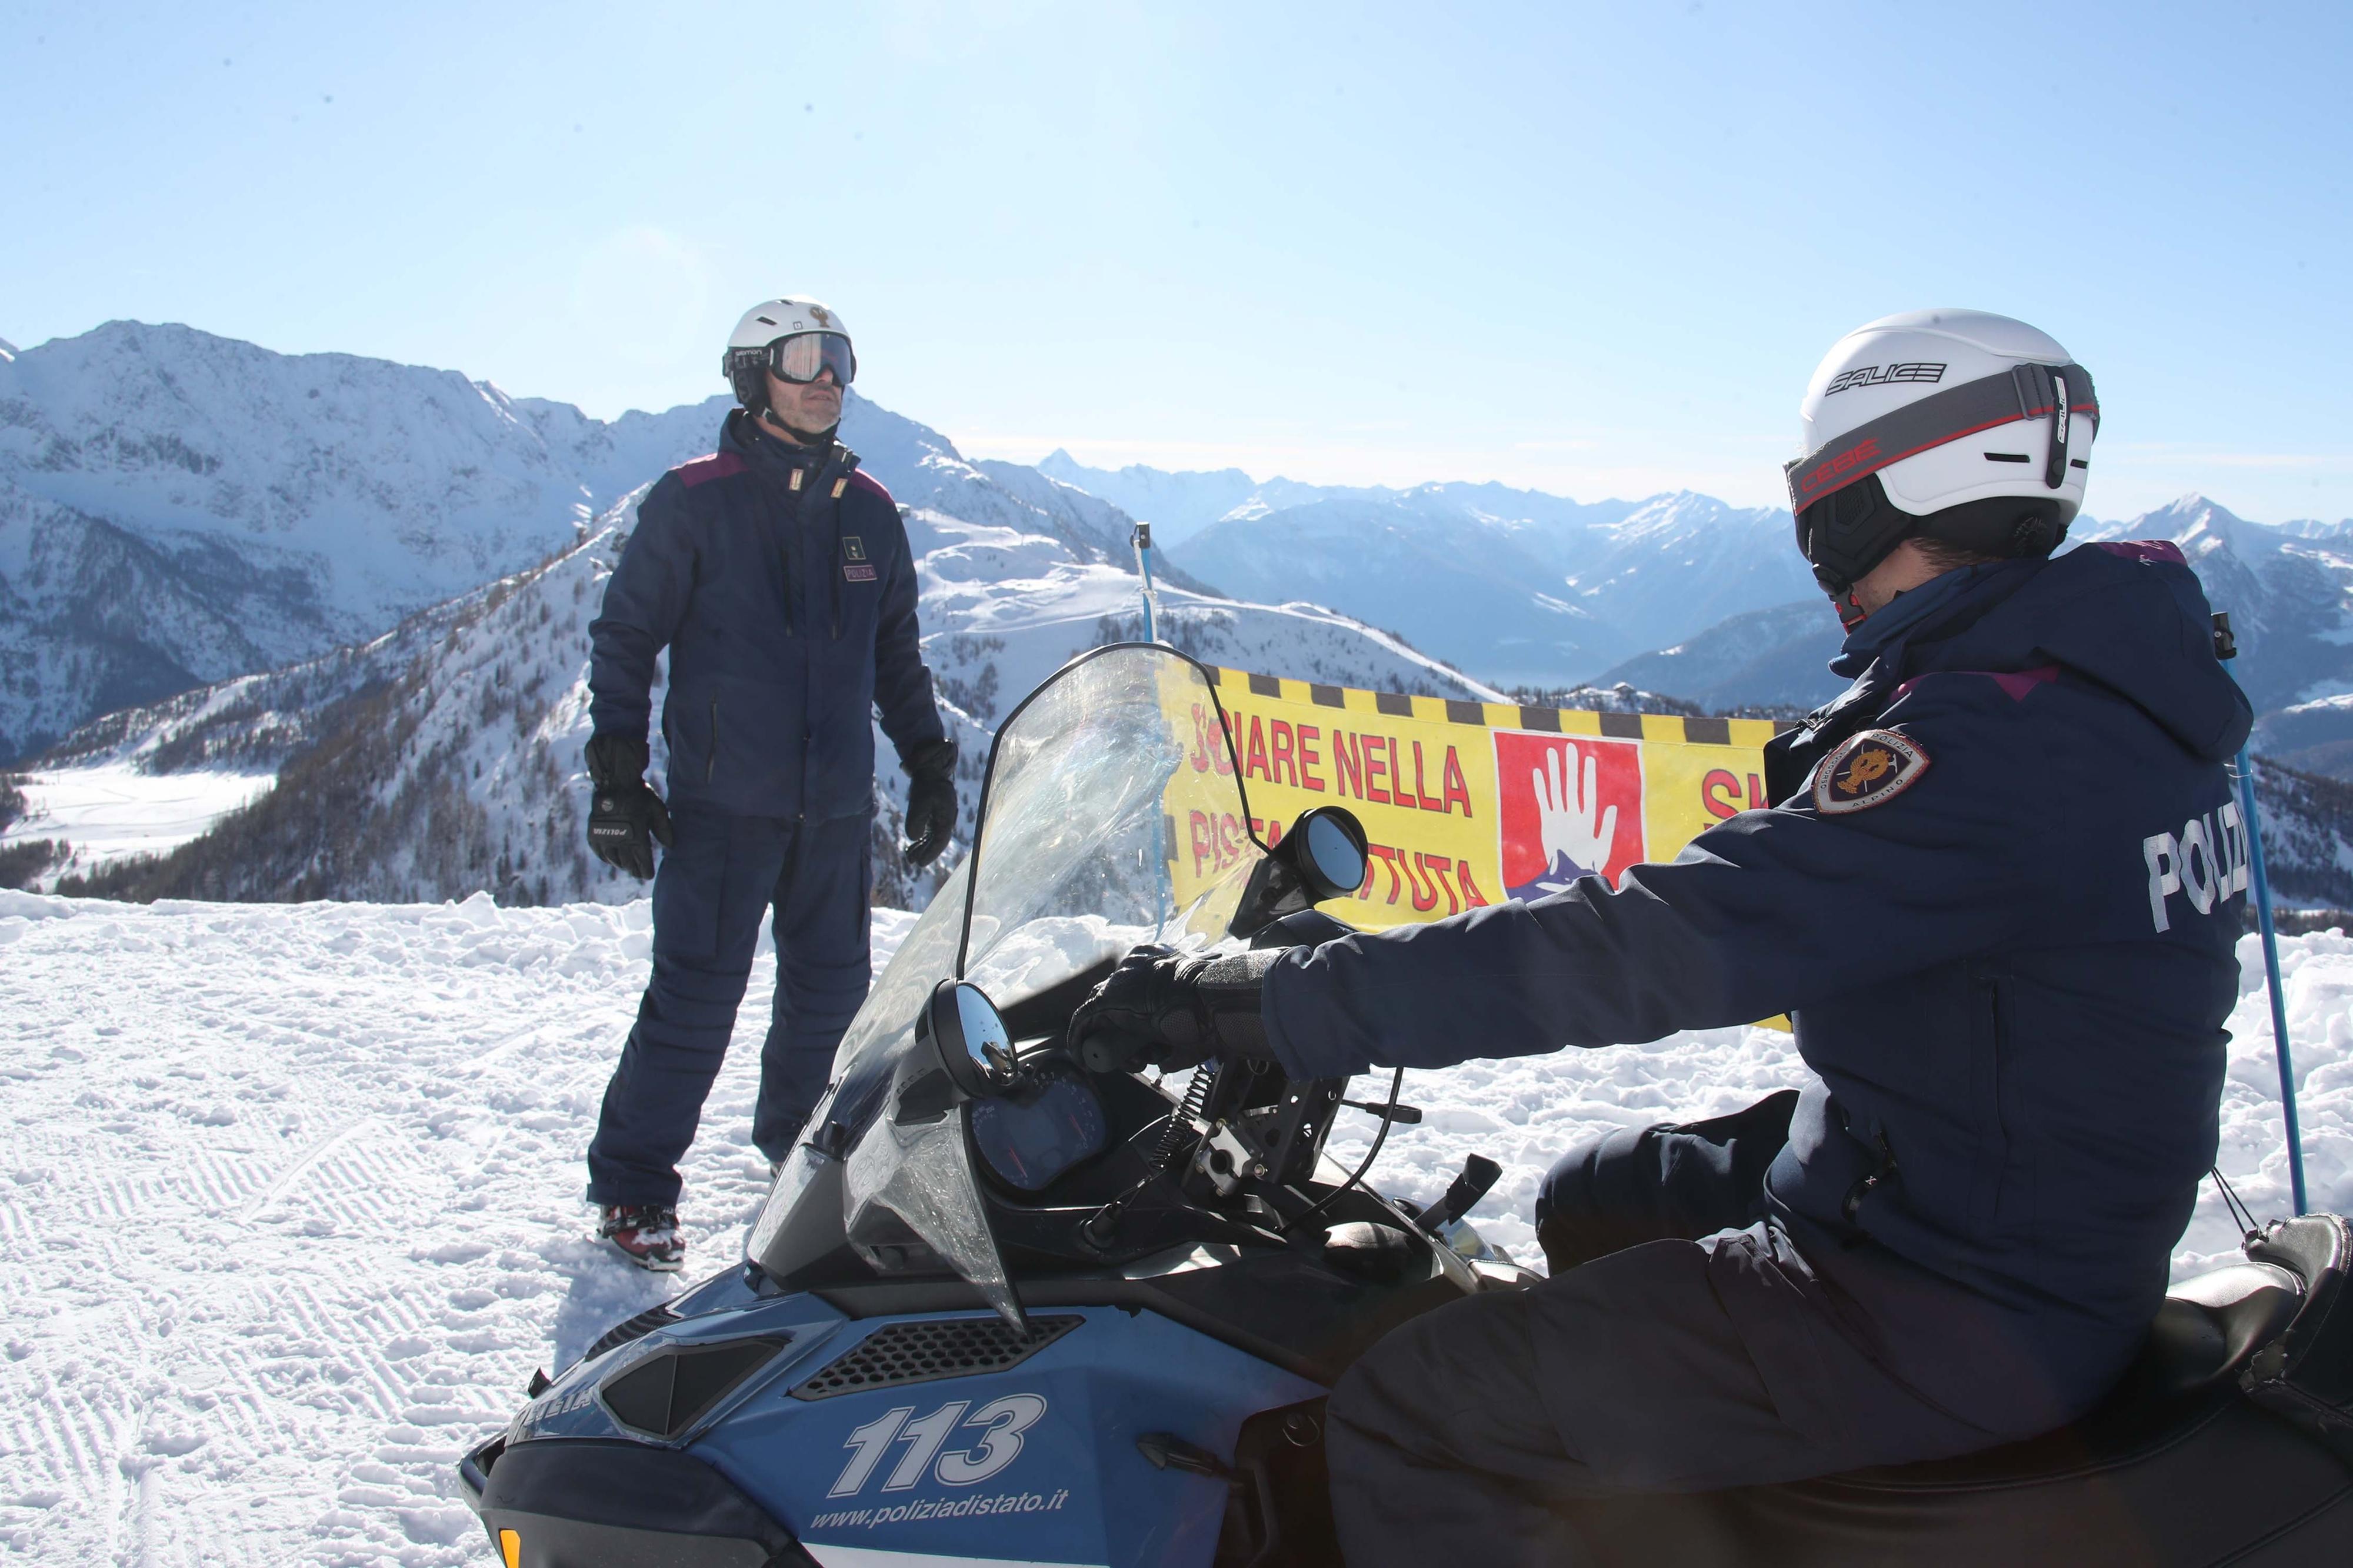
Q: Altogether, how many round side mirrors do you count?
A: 2